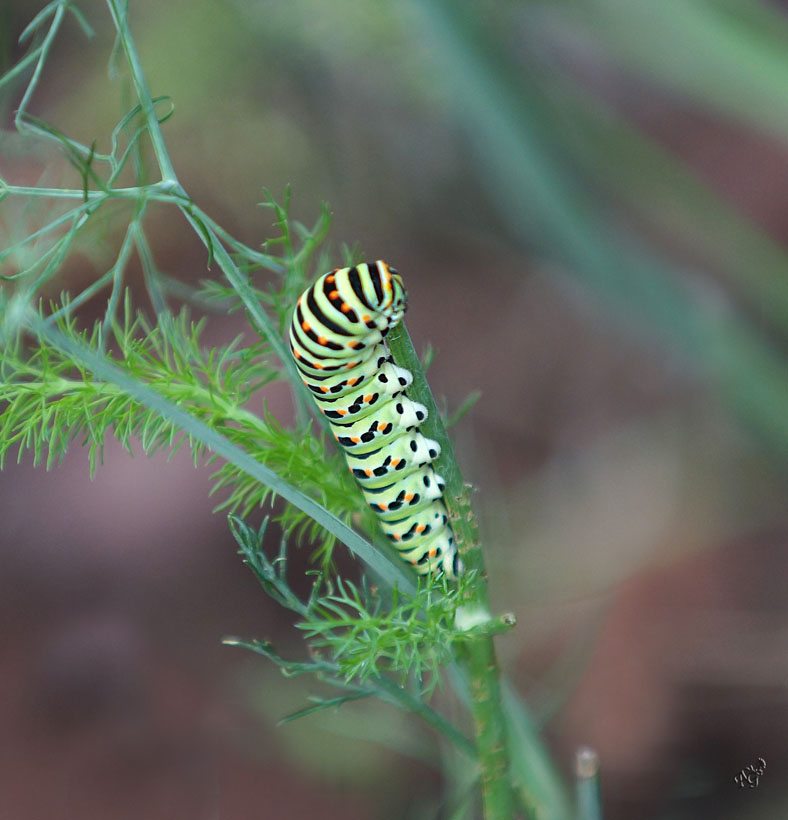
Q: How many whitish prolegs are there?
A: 4